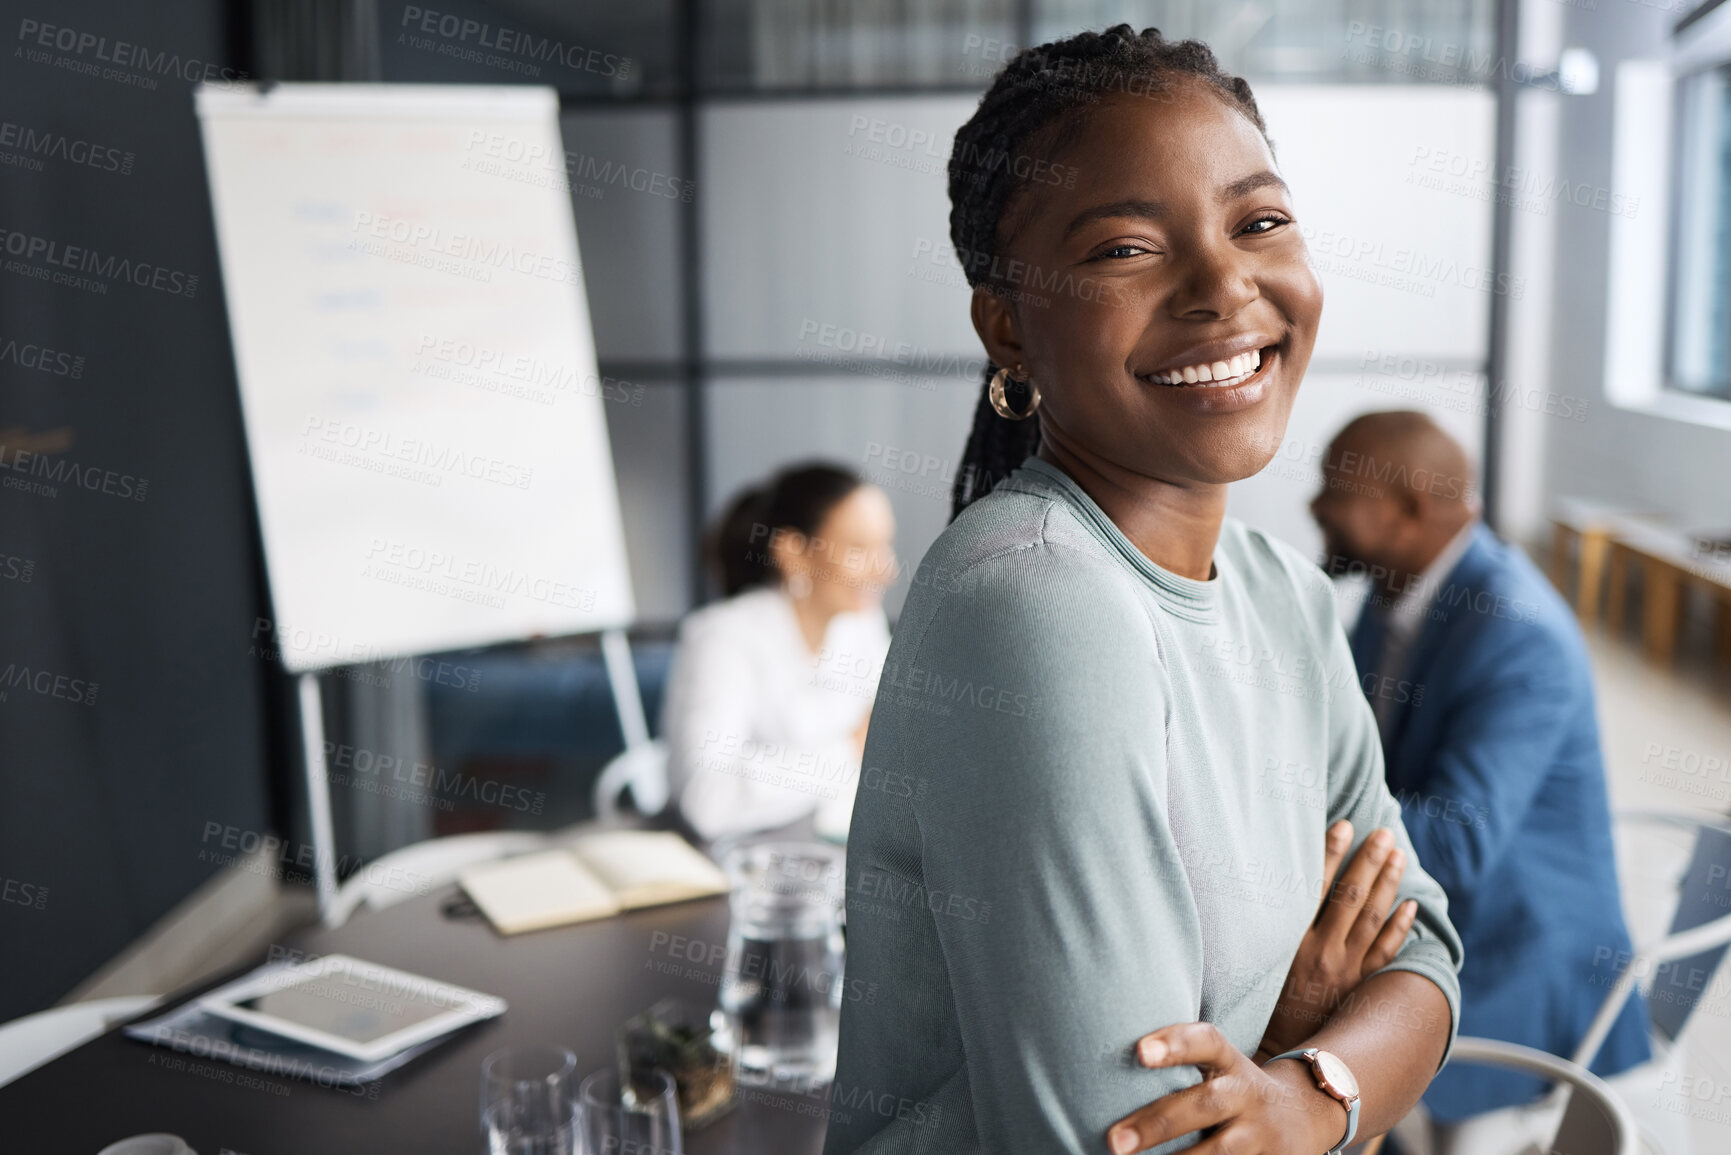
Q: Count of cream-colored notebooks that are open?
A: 1